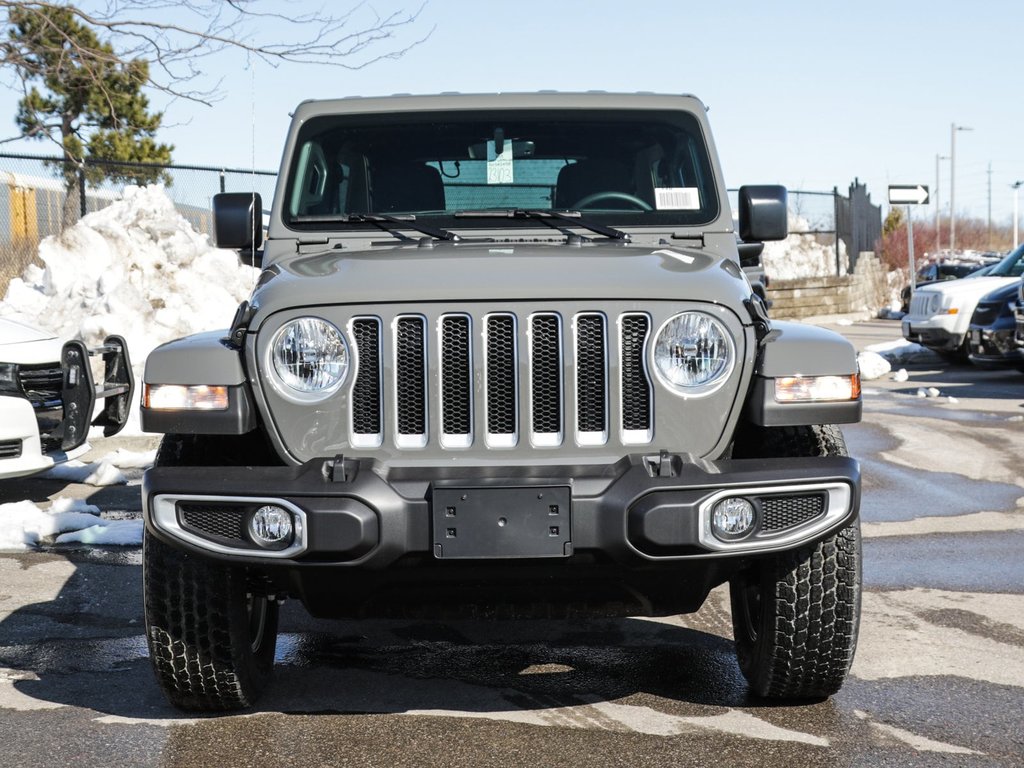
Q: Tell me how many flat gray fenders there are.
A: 2